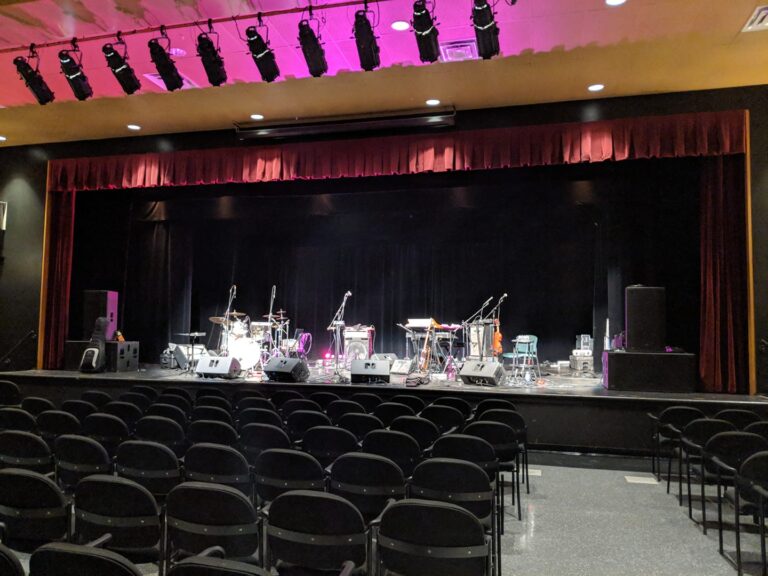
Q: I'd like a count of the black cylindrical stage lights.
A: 10